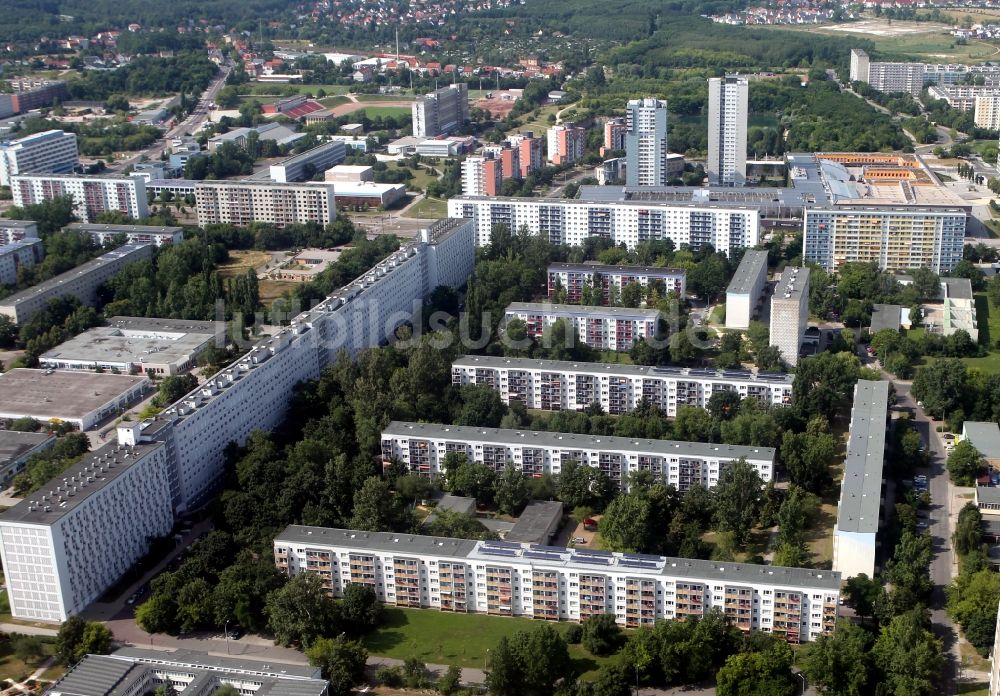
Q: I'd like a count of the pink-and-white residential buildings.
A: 5